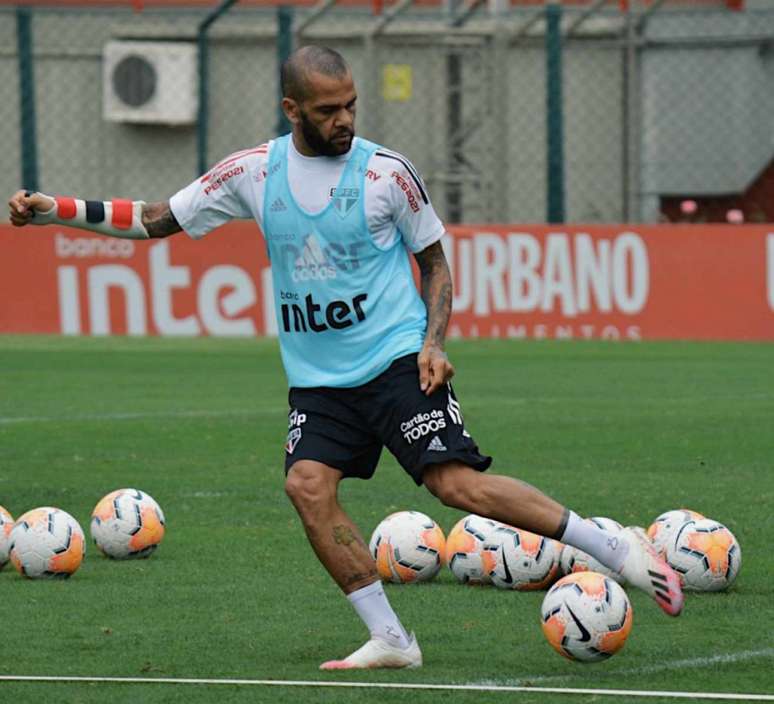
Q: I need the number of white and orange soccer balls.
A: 10